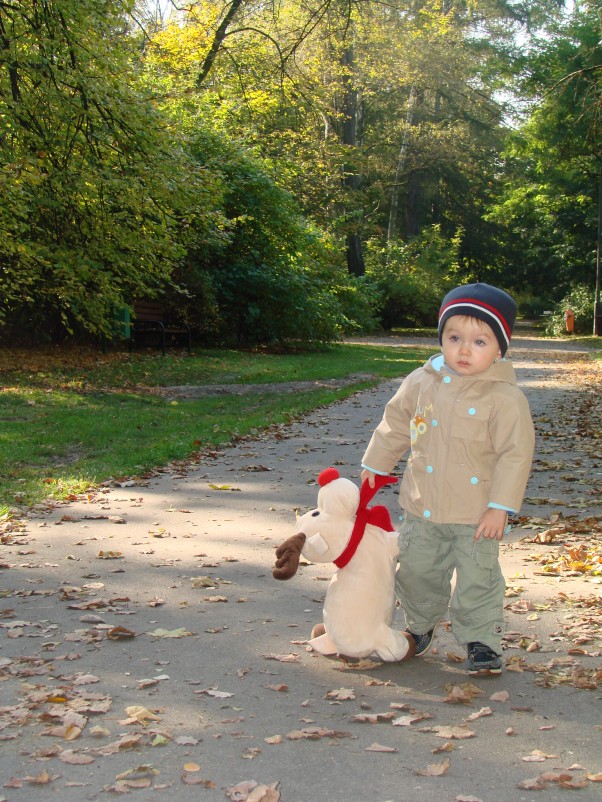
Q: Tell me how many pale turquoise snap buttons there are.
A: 6